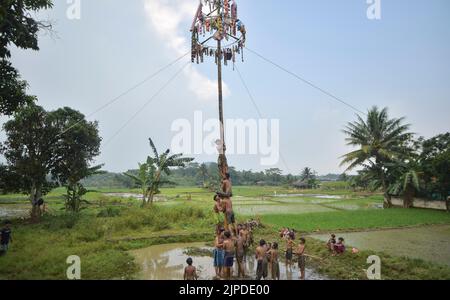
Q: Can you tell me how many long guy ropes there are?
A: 4